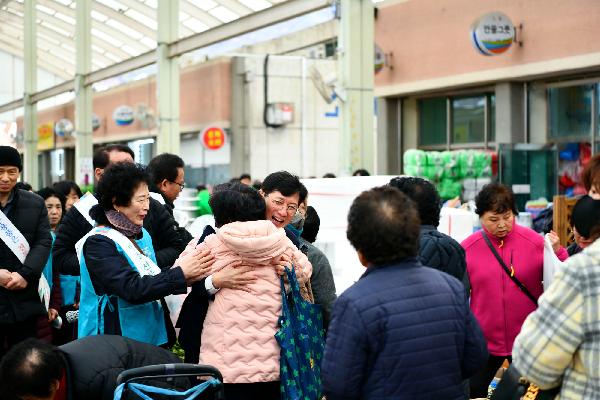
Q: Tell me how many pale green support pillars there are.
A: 4